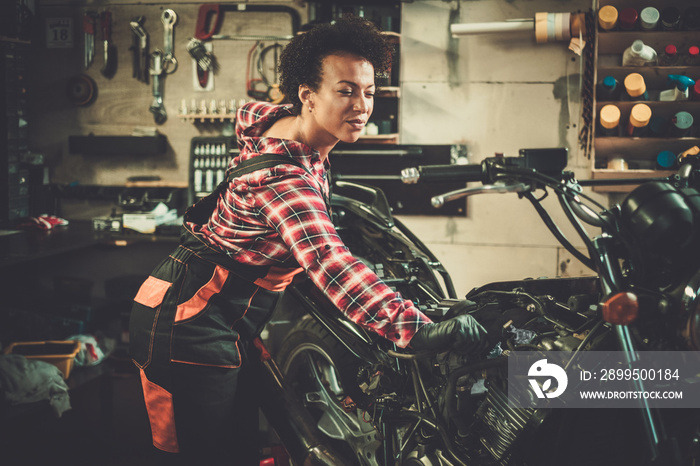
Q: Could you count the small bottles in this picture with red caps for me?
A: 2